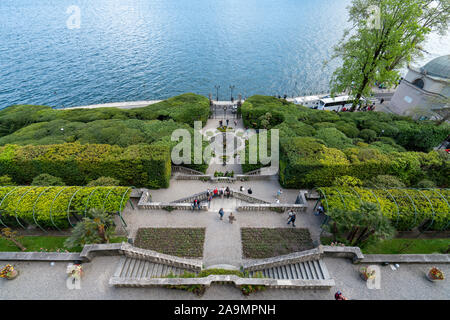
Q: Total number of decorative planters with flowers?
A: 4